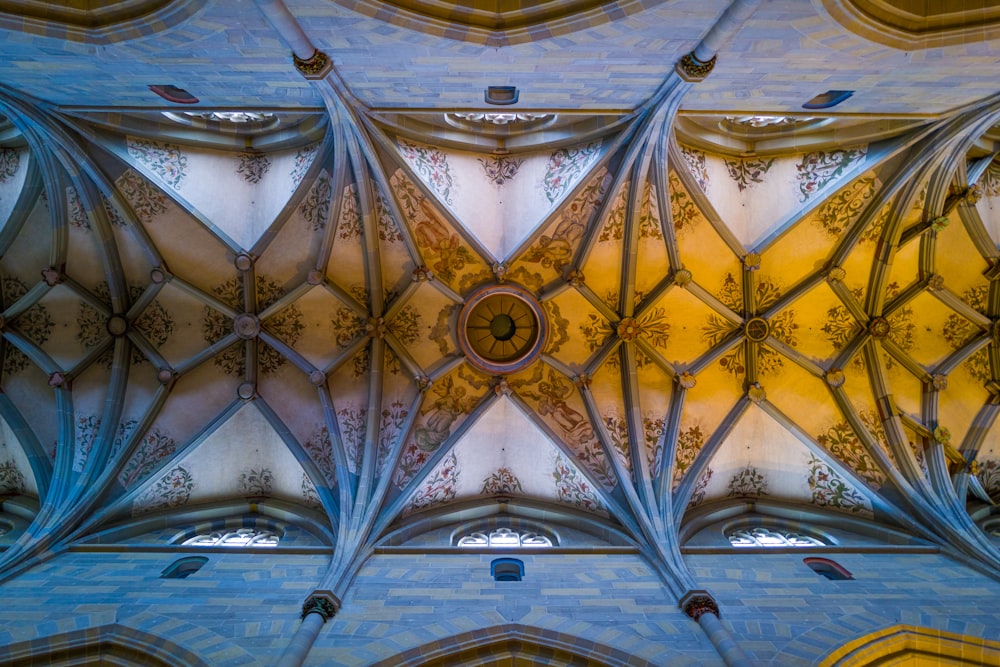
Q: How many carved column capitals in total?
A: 4